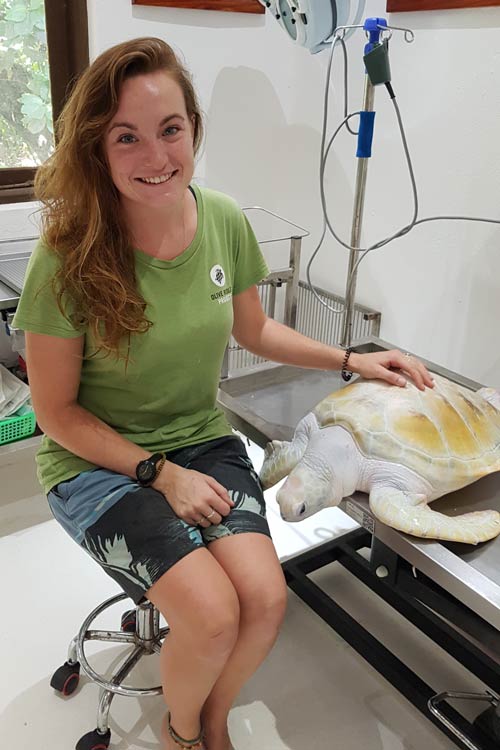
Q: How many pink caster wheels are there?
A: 0